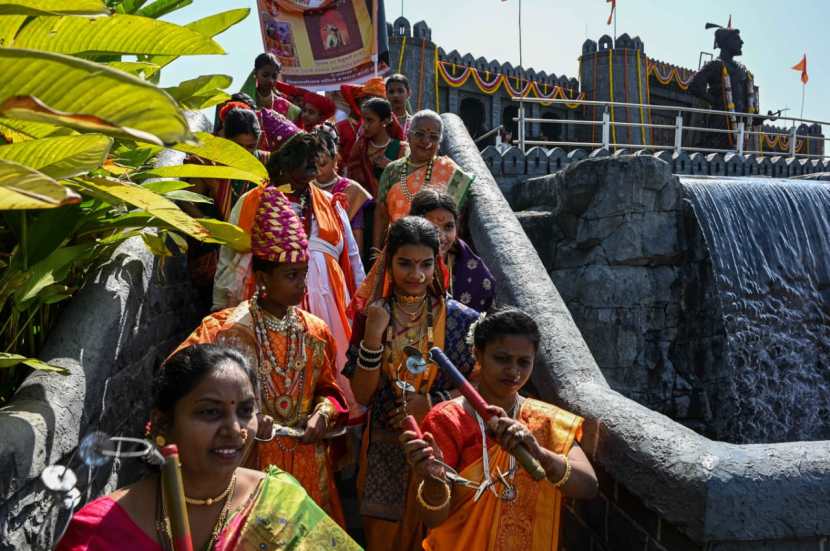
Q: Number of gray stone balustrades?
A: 2